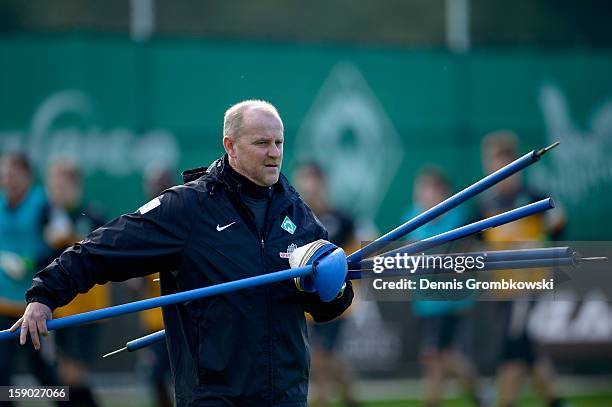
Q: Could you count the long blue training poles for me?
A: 5